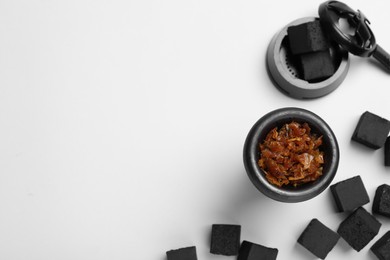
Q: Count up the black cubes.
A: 12